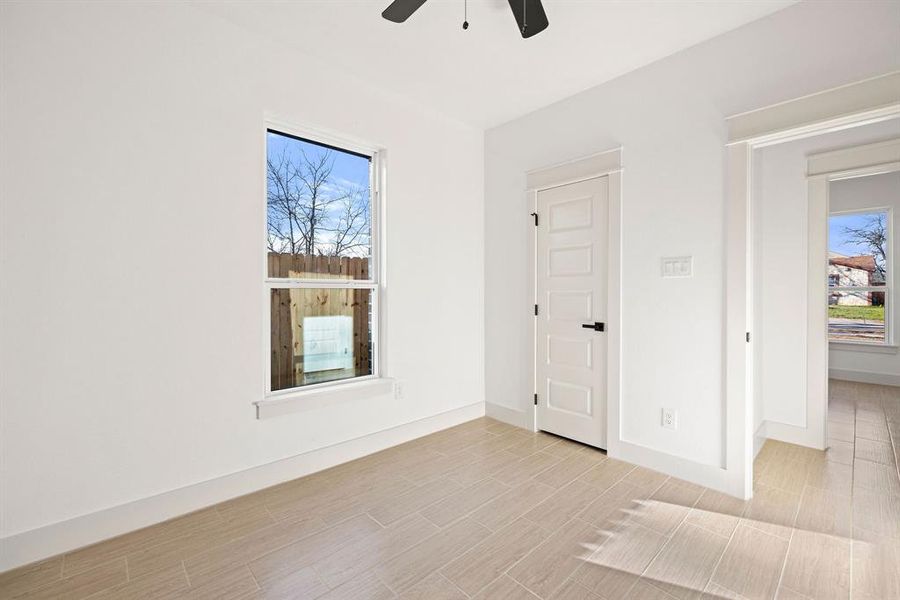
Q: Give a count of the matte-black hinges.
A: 3